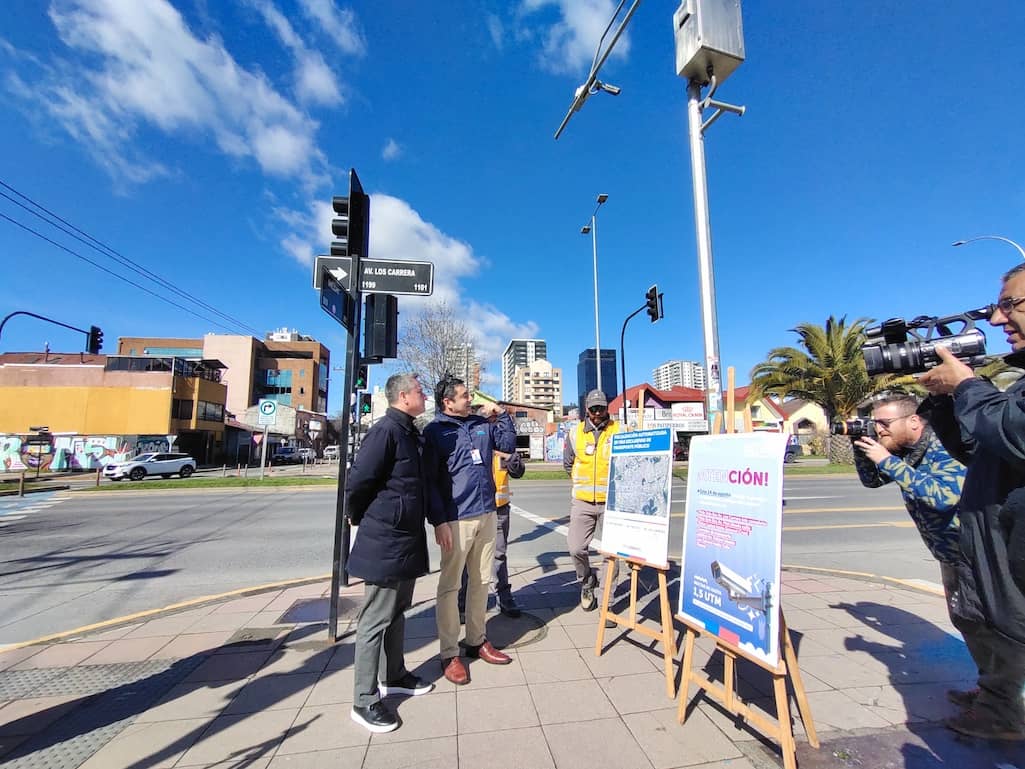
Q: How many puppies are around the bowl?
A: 0